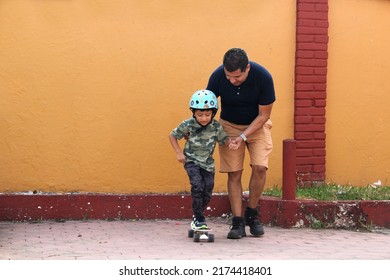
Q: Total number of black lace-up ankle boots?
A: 2